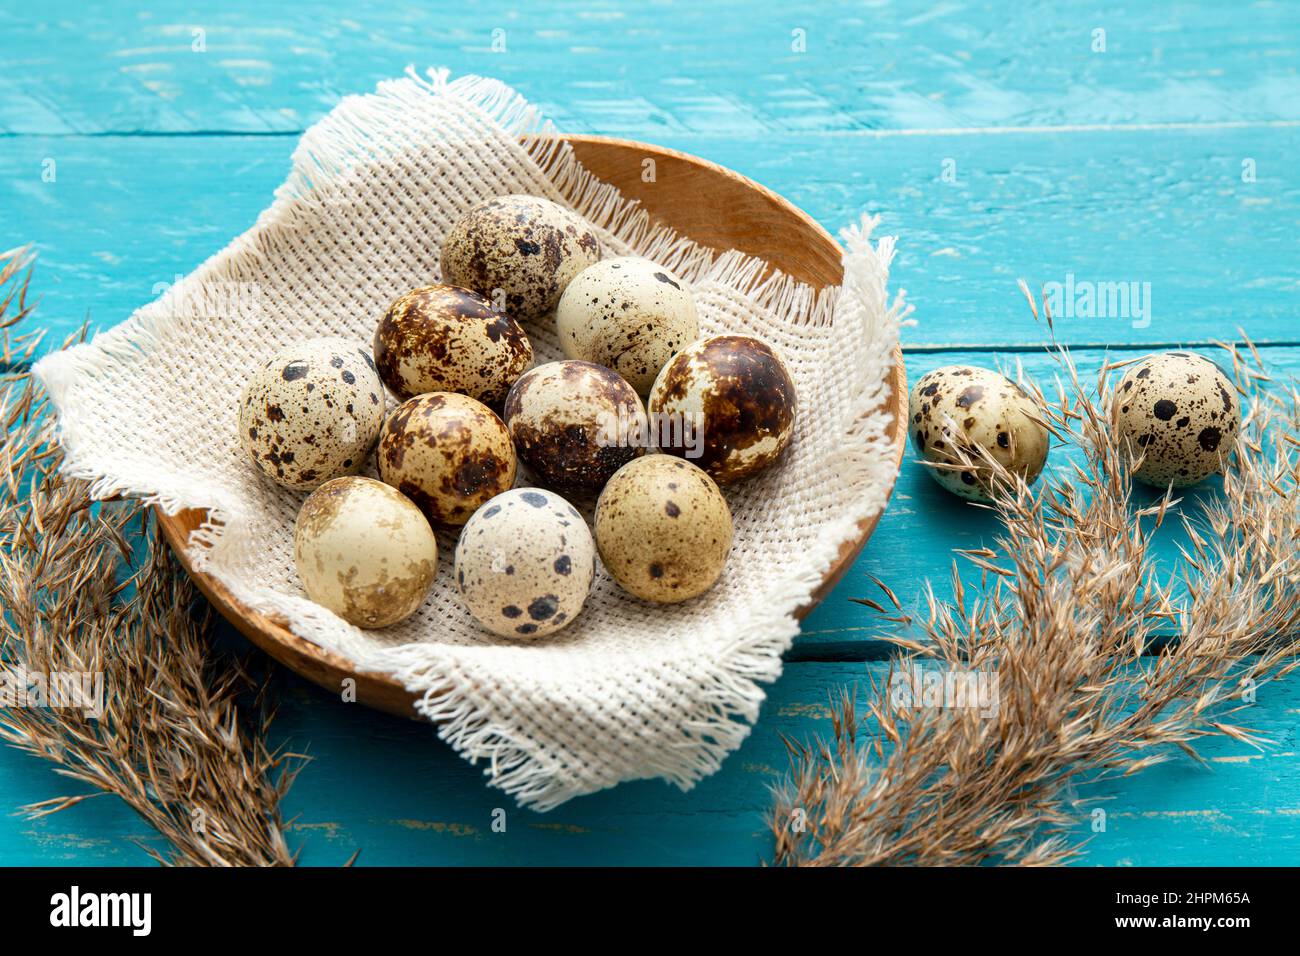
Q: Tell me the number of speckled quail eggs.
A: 12